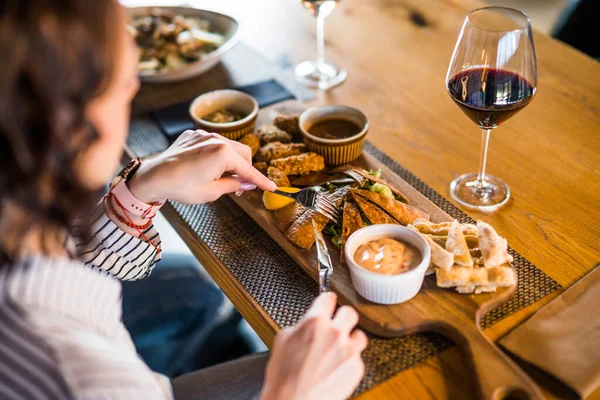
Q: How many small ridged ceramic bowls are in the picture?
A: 3